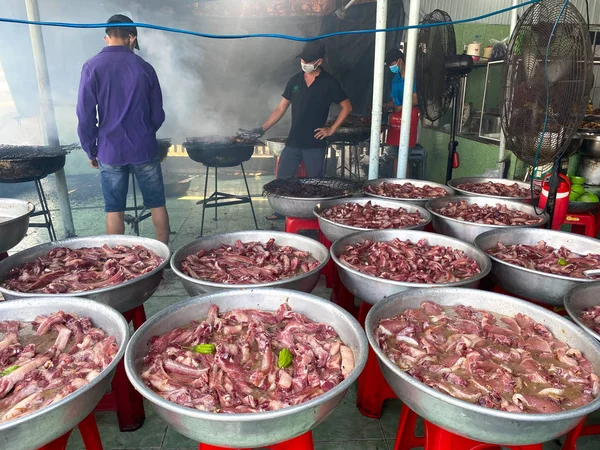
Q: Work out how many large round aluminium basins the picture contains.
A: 14